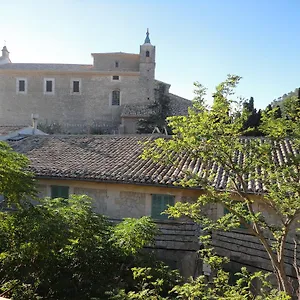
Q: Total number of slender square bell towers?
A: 1